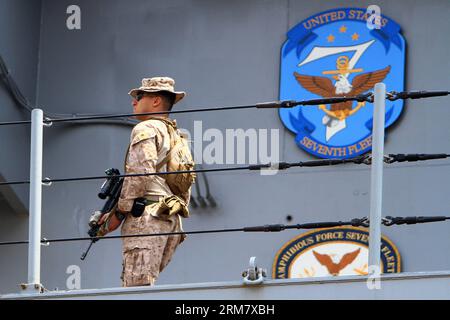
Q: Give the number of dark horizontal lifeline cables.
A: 3